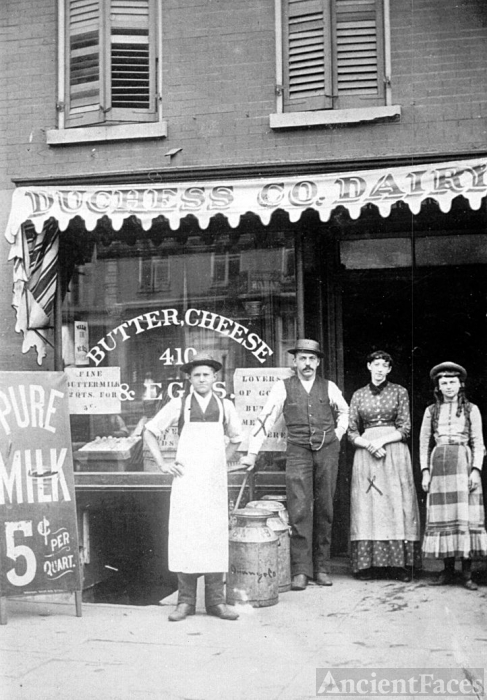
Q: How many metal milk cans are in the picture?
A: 3